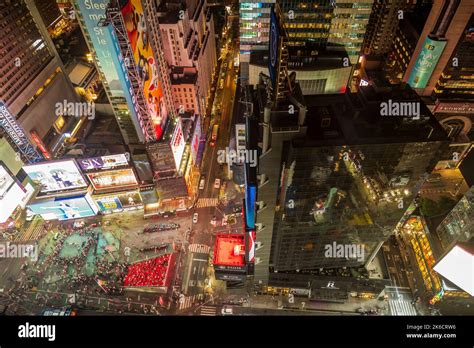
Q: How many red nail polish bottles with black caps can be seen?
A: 0